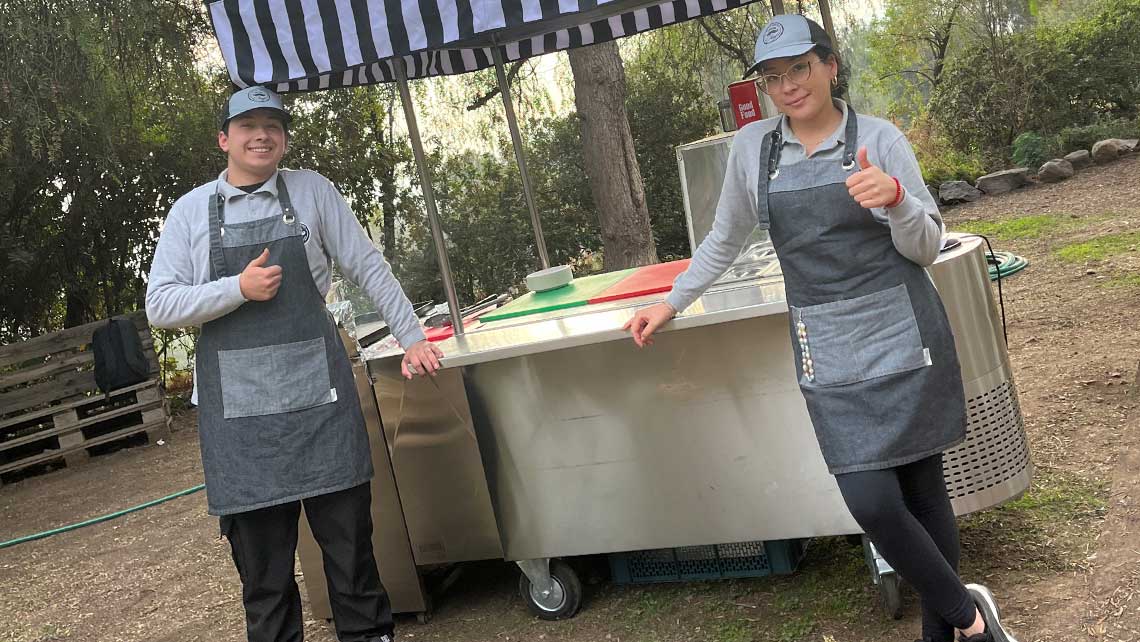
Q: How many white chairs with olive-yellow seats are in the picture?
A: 0